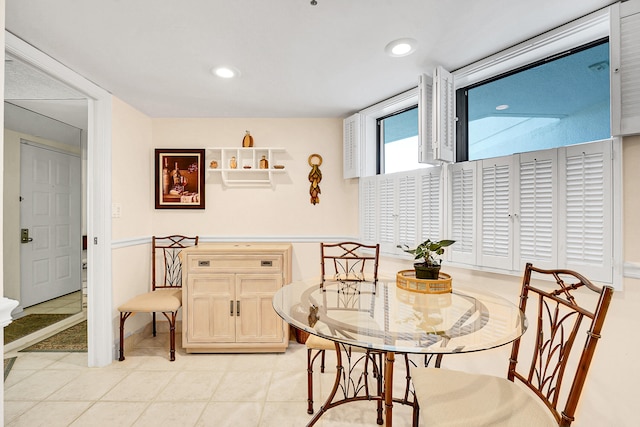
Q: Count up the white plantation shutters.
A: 12